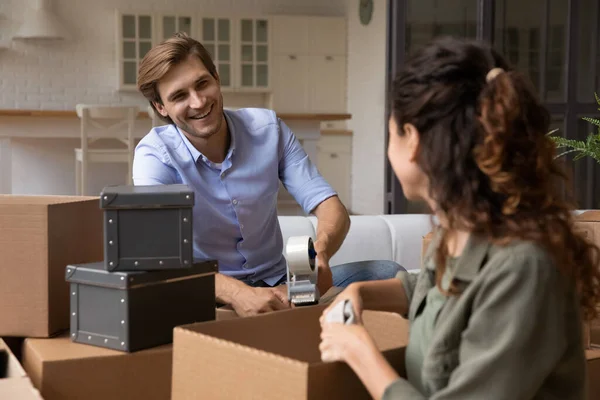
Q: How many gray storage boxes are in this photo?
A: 2